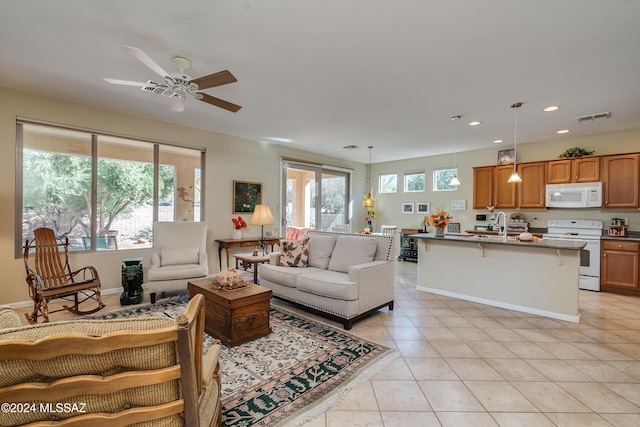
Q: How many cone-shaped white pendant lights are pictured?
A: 2